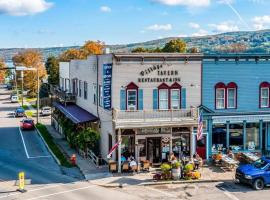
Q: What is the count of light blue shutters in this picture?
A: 4